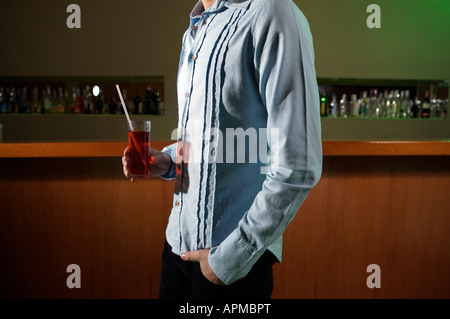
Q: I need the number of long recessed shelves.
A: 2